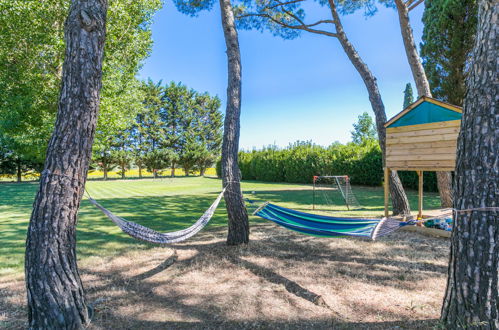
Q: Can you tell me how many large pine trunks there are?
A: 5